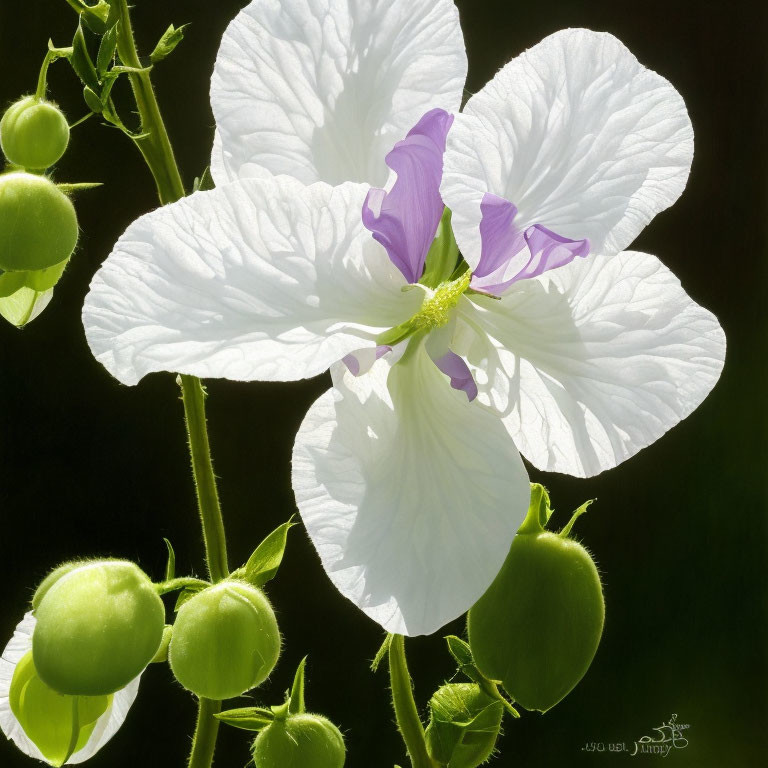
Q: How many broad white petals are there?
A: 5